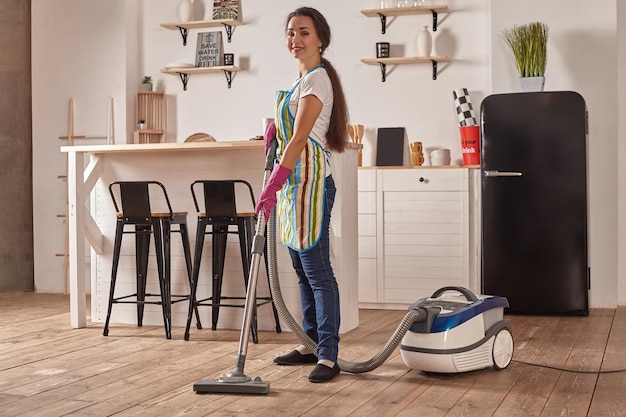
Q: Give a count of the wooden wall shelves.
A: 4